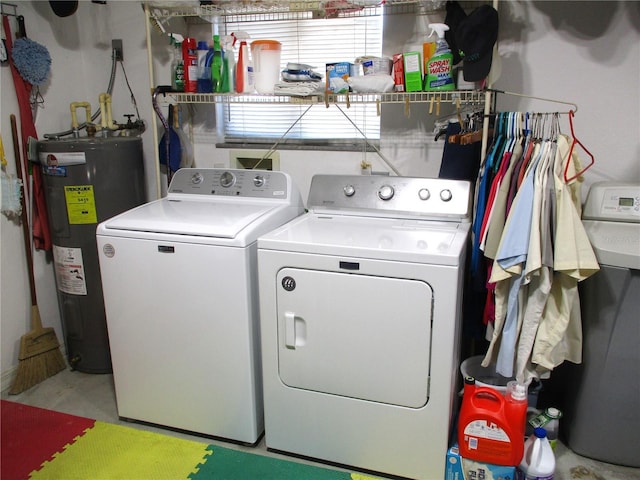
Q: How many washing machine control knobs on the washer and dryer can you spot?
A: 7